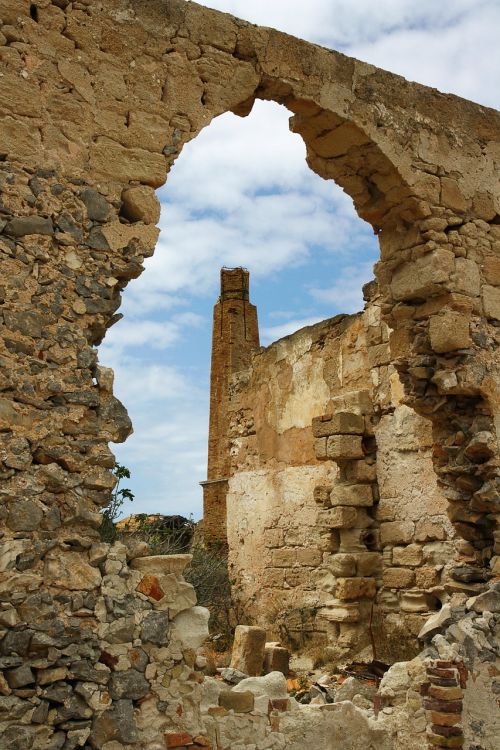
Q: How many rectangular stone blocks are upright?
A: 2